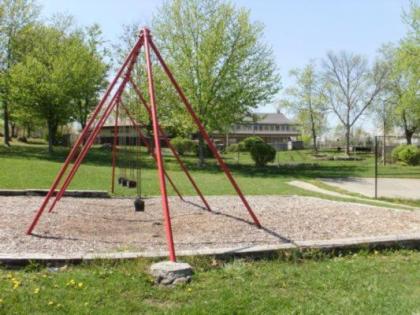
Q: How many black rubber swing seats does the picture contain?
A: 4